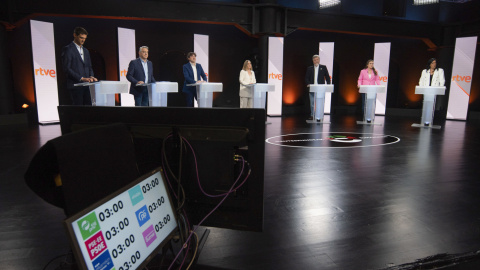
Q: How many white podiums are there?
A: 7